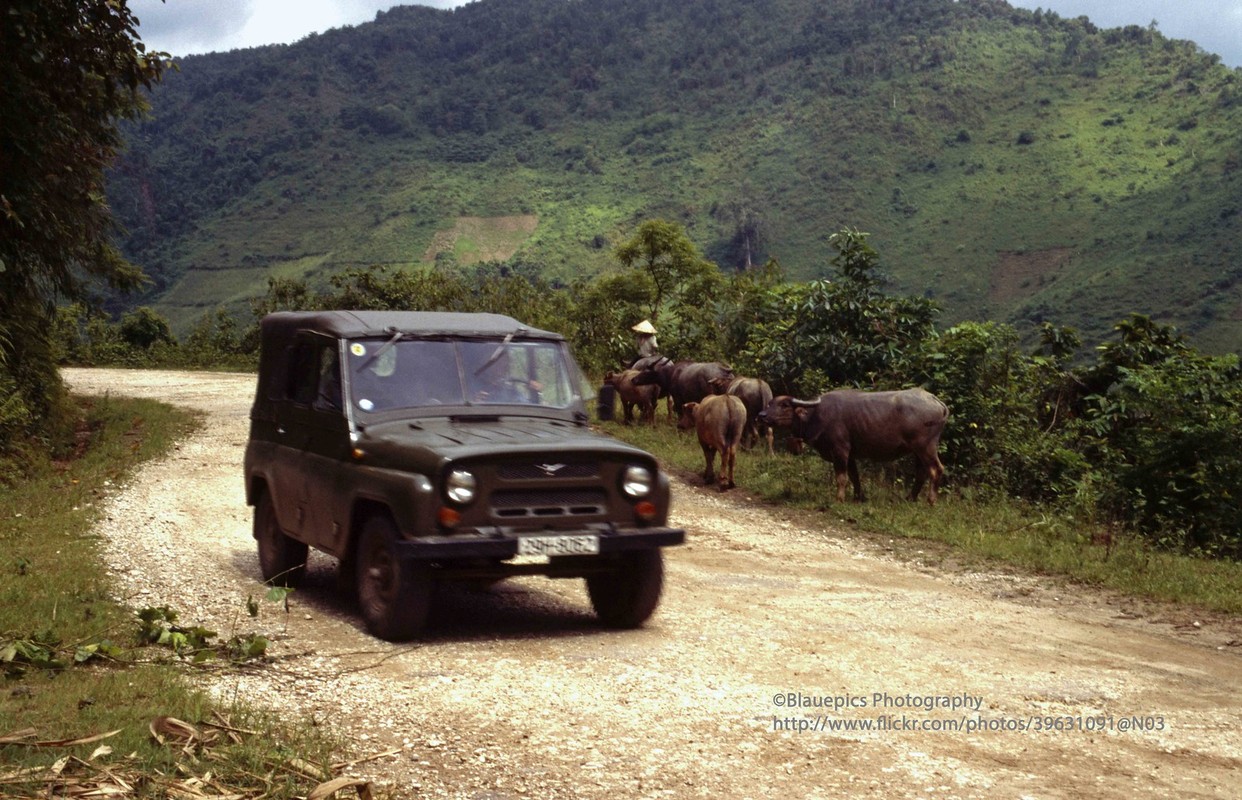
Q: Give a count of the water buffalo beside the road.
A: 6